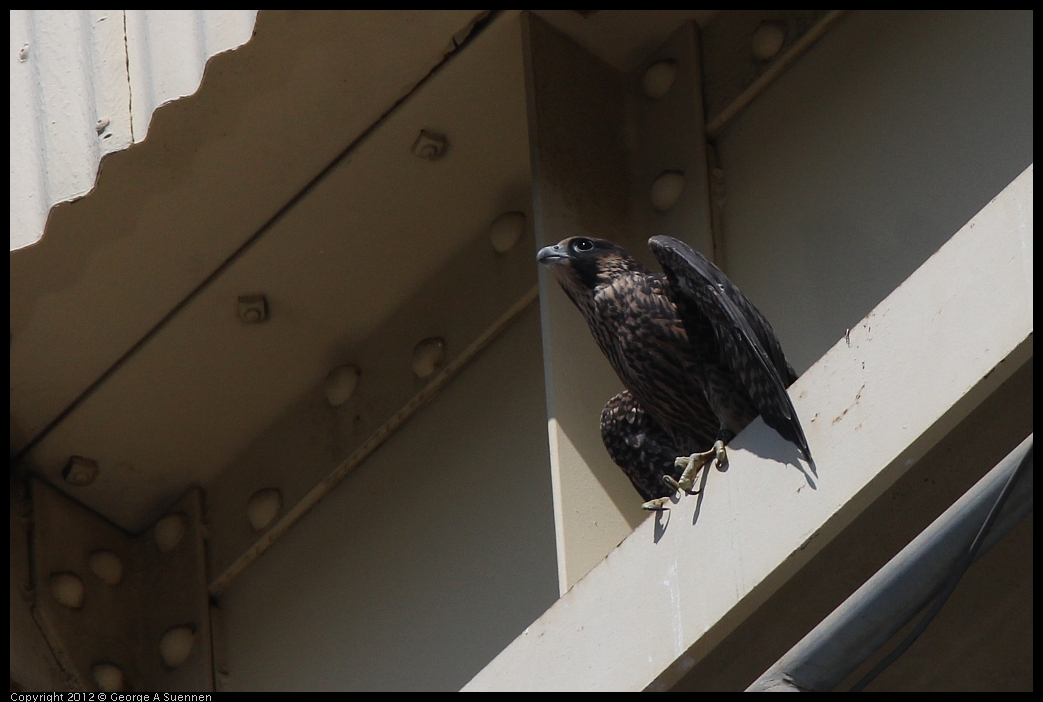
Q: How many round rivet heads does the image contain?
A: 12